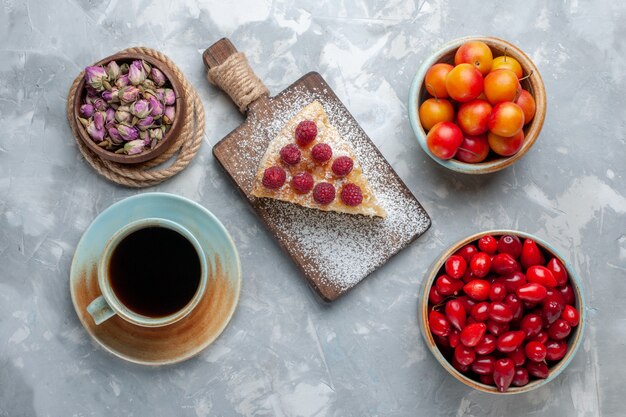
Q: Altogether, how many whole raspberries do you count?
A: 8